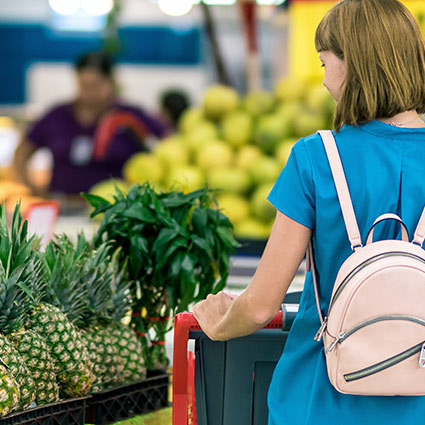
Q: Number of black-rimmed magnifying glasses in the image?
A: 0